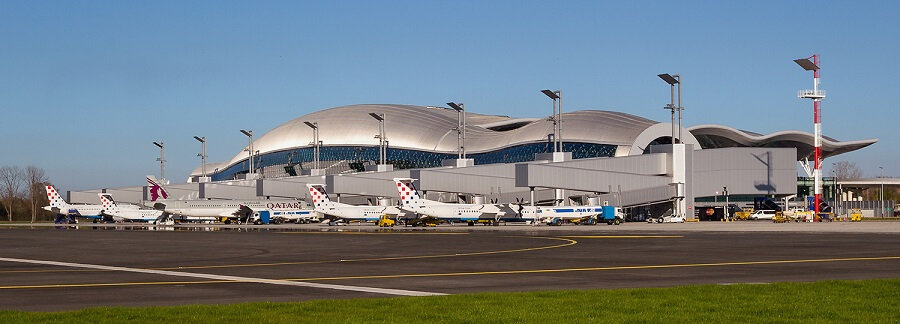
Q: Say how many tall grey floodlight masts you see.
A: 8